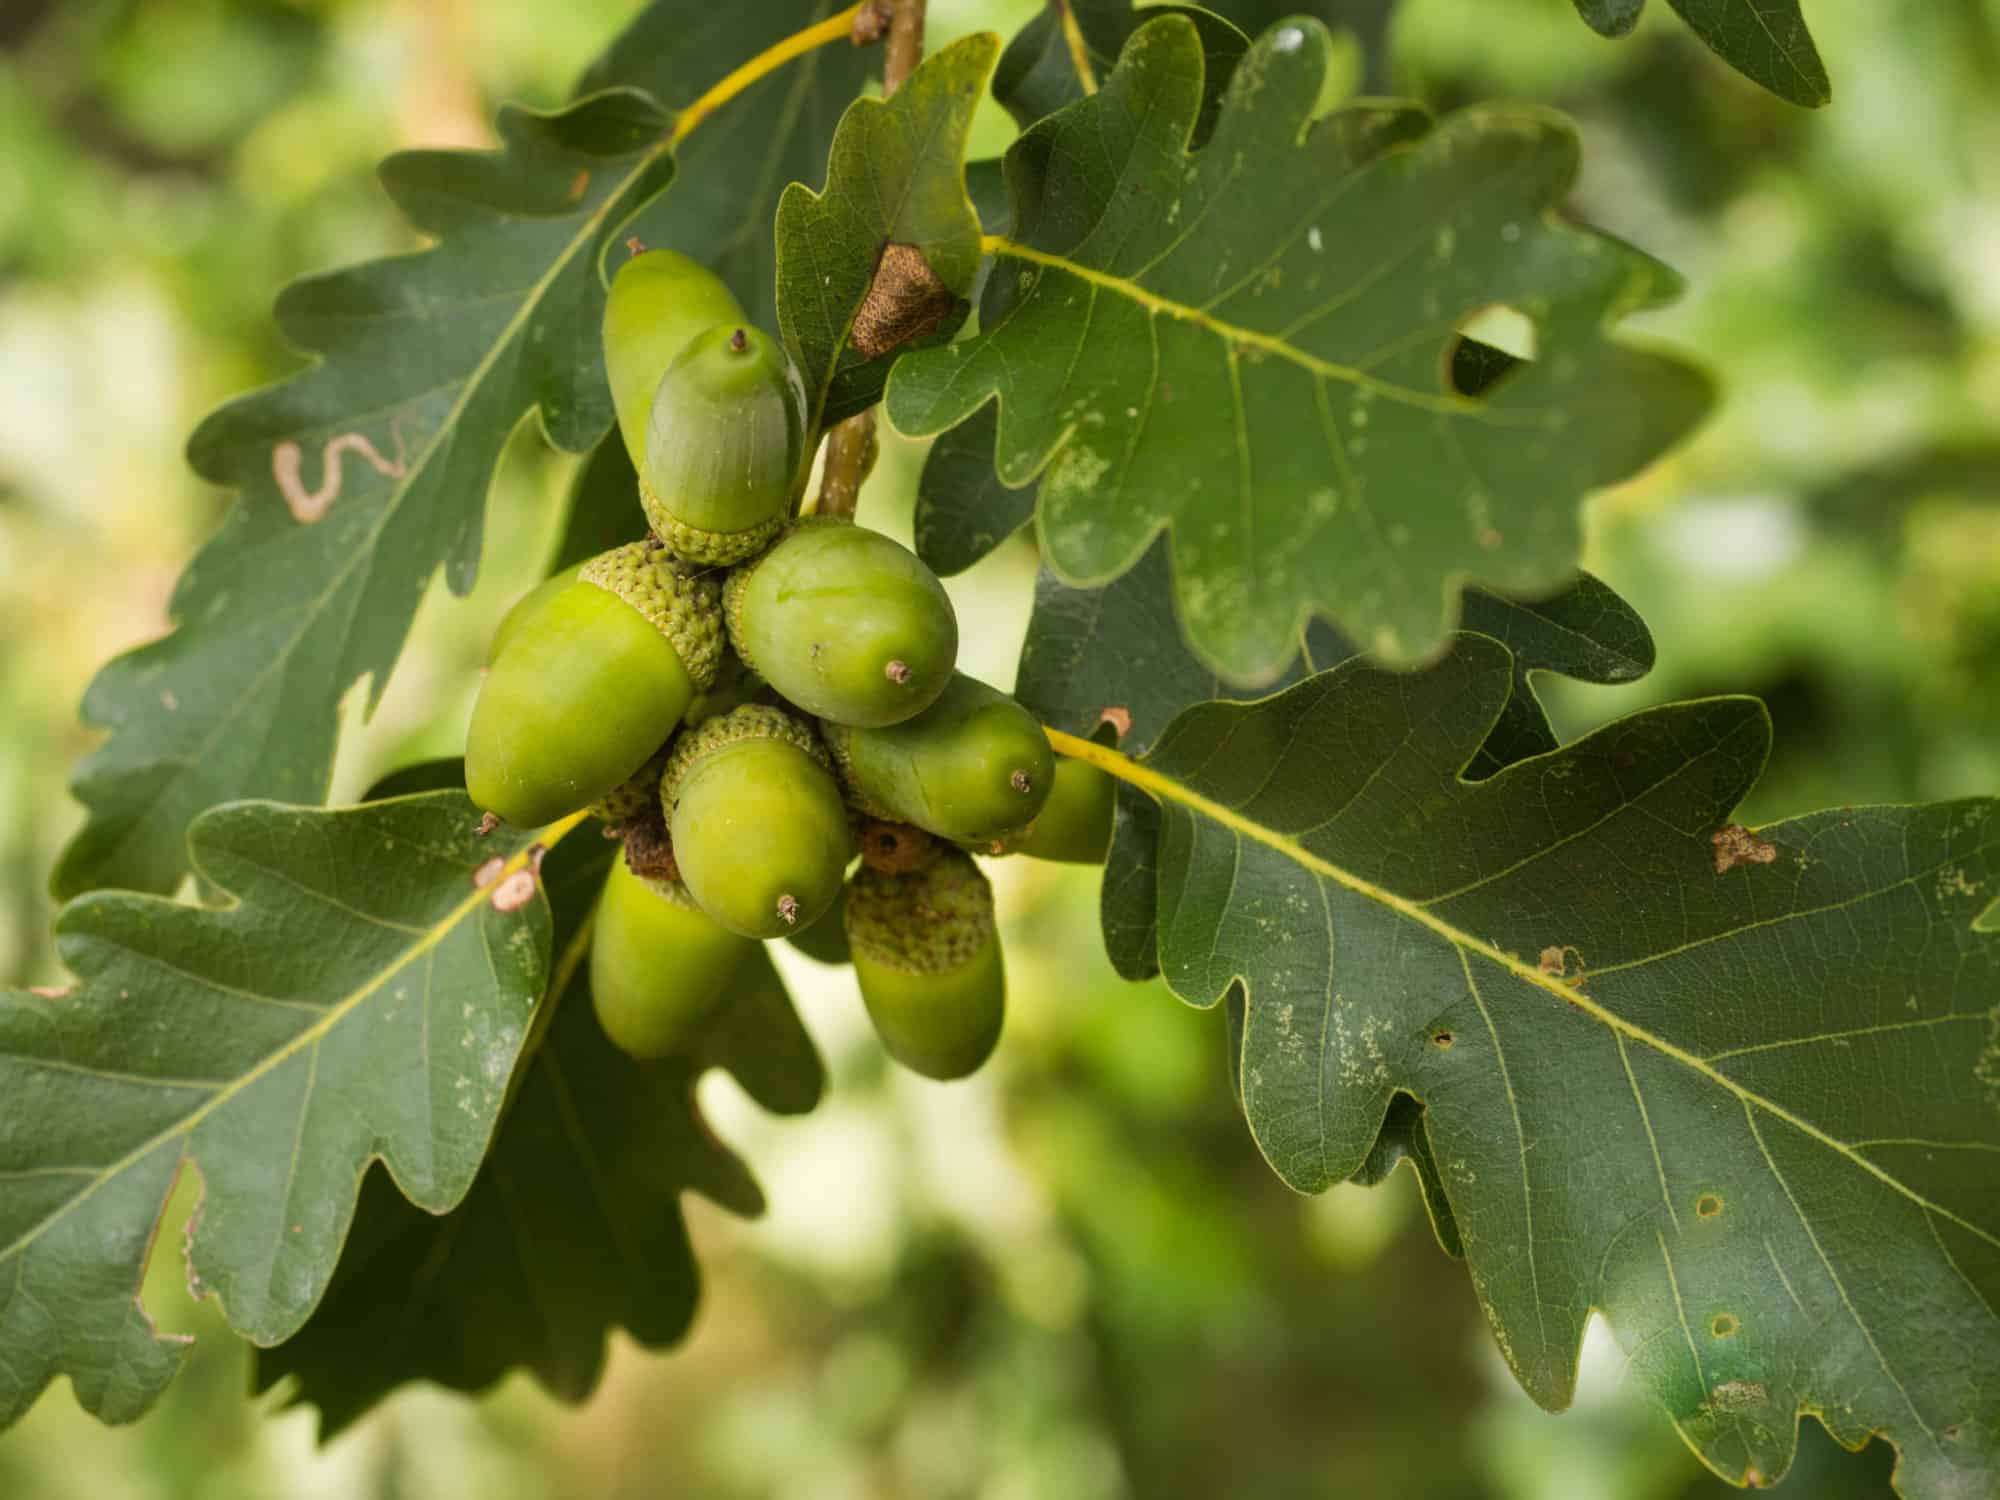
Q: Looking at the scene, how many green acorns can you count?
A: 10